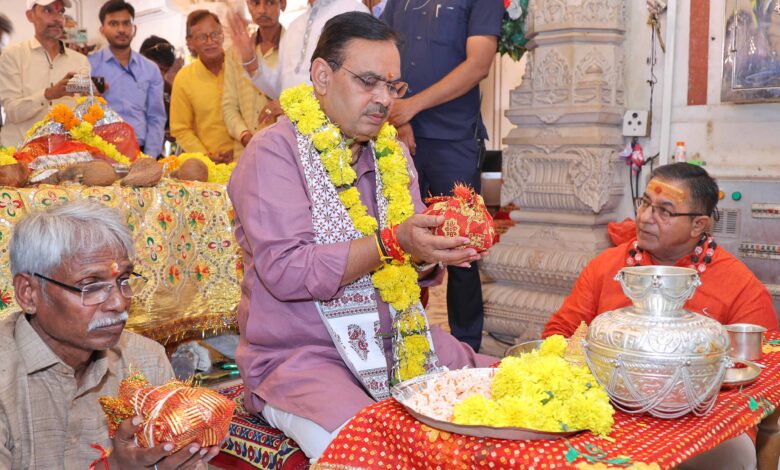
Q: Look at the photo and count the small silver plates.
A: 1